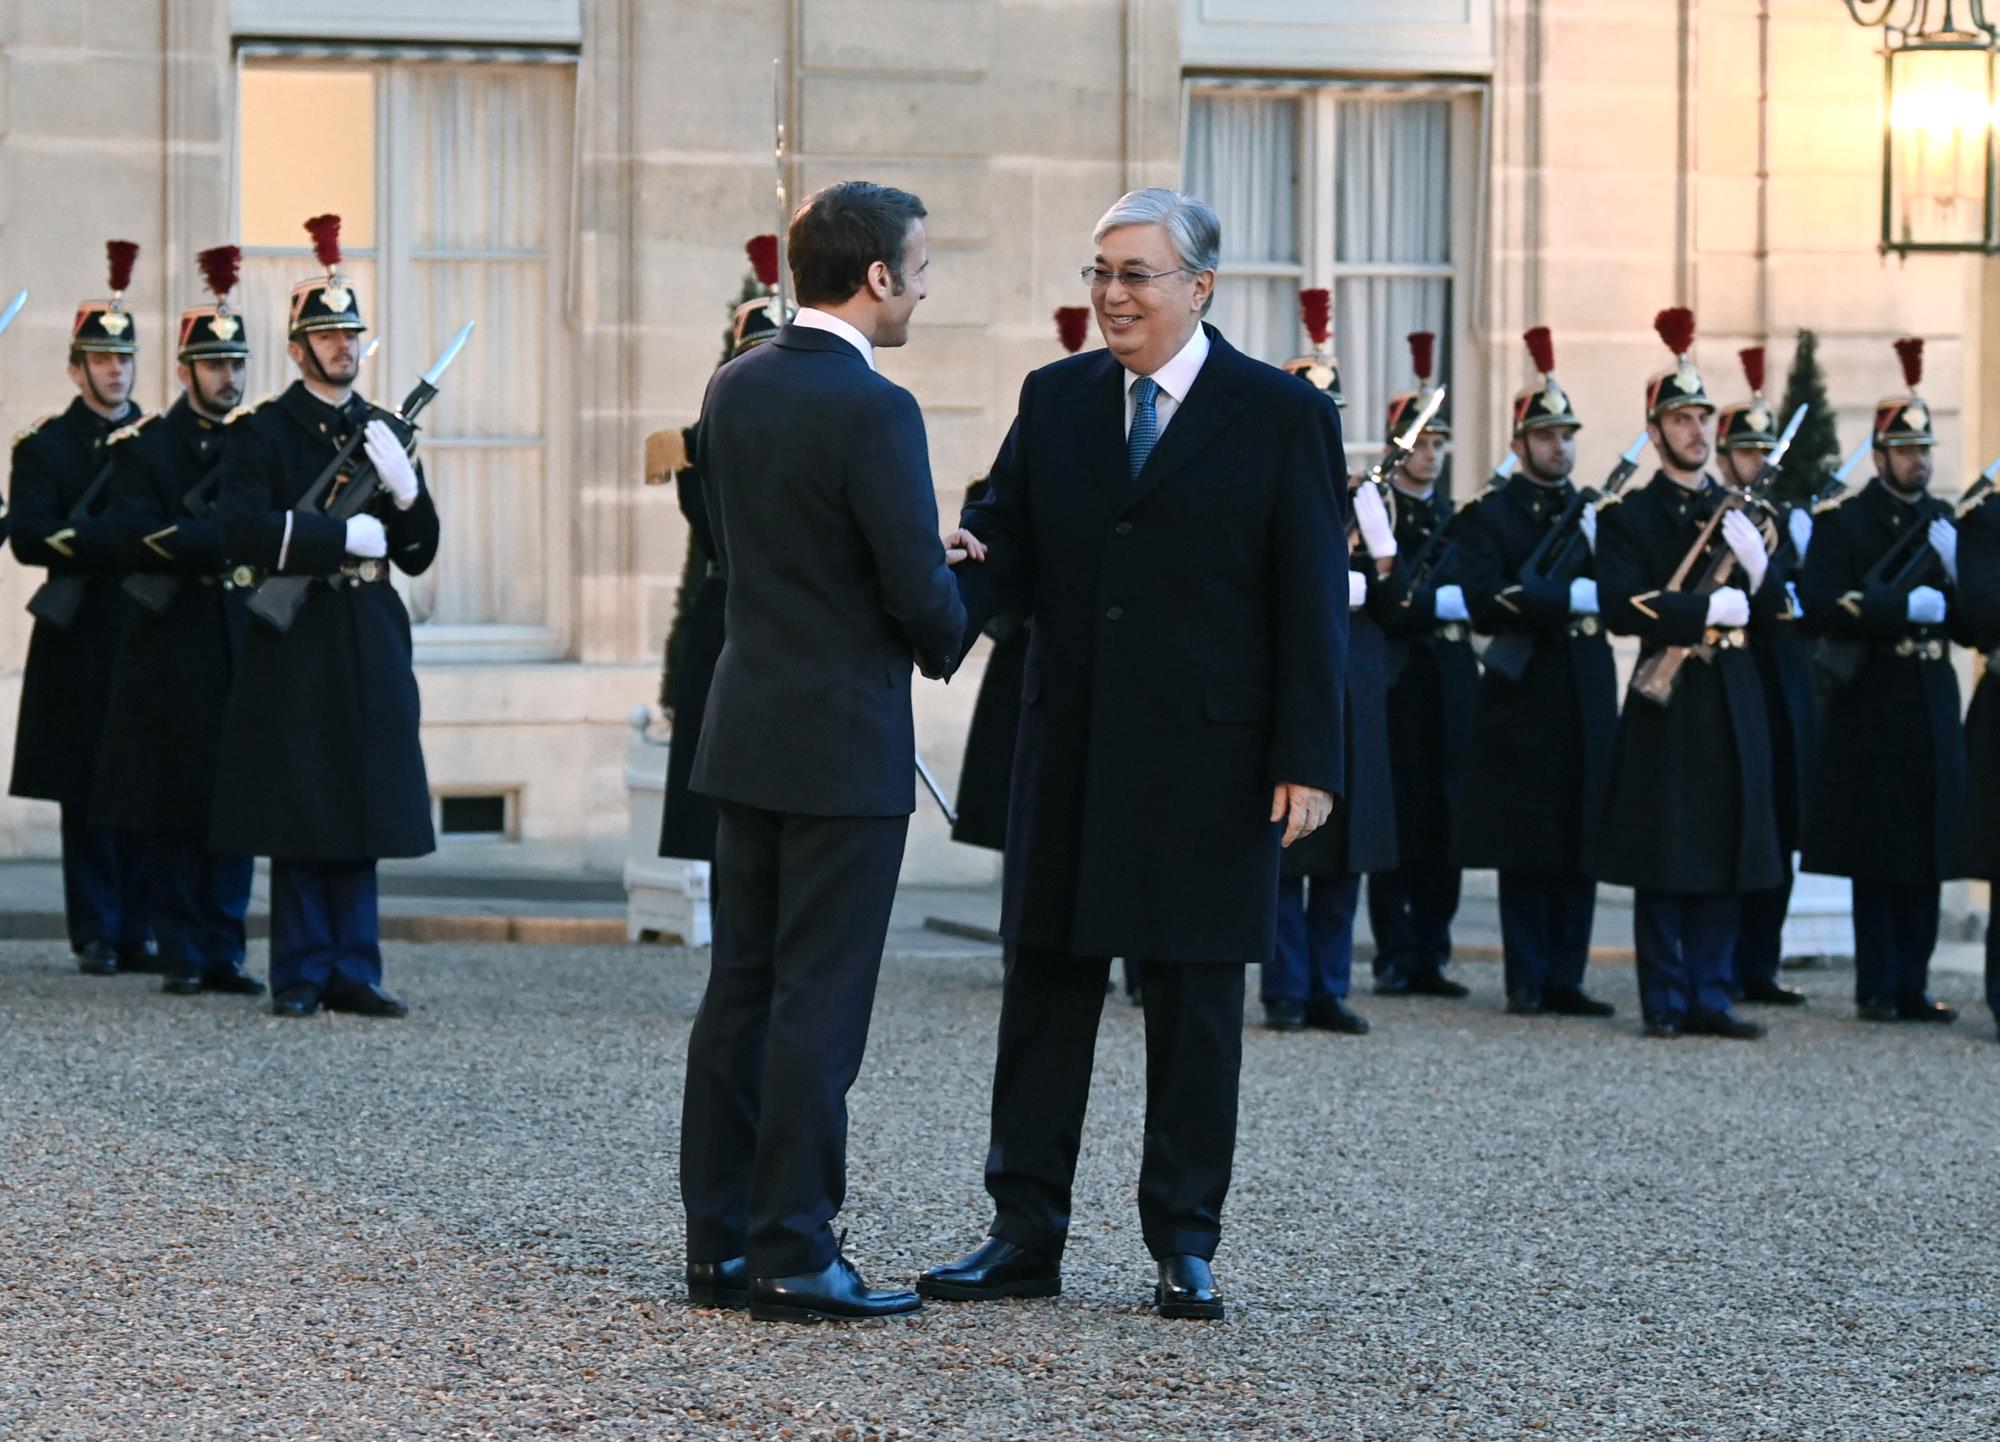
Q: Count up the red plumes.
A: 11